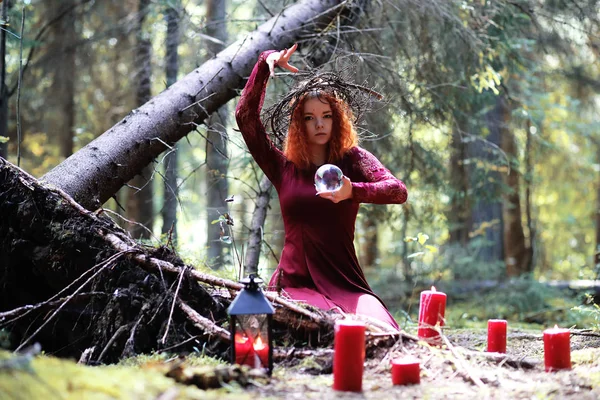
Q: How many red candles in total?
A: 7